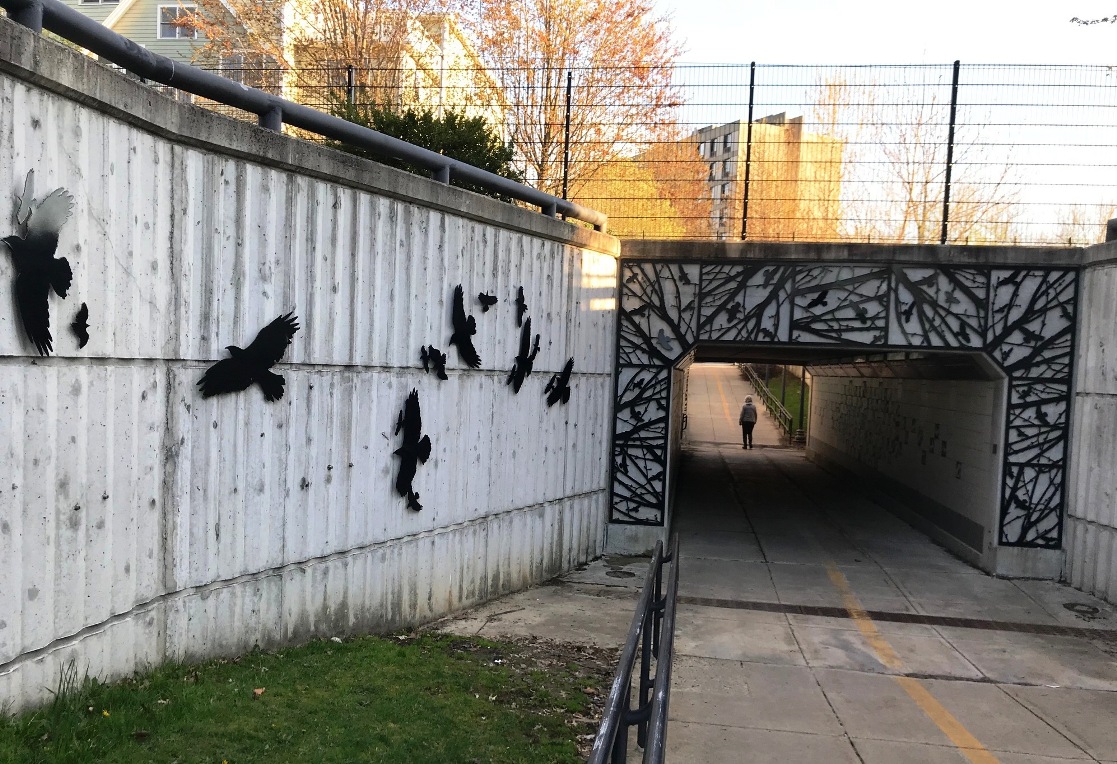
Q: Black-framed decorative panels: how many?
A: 9